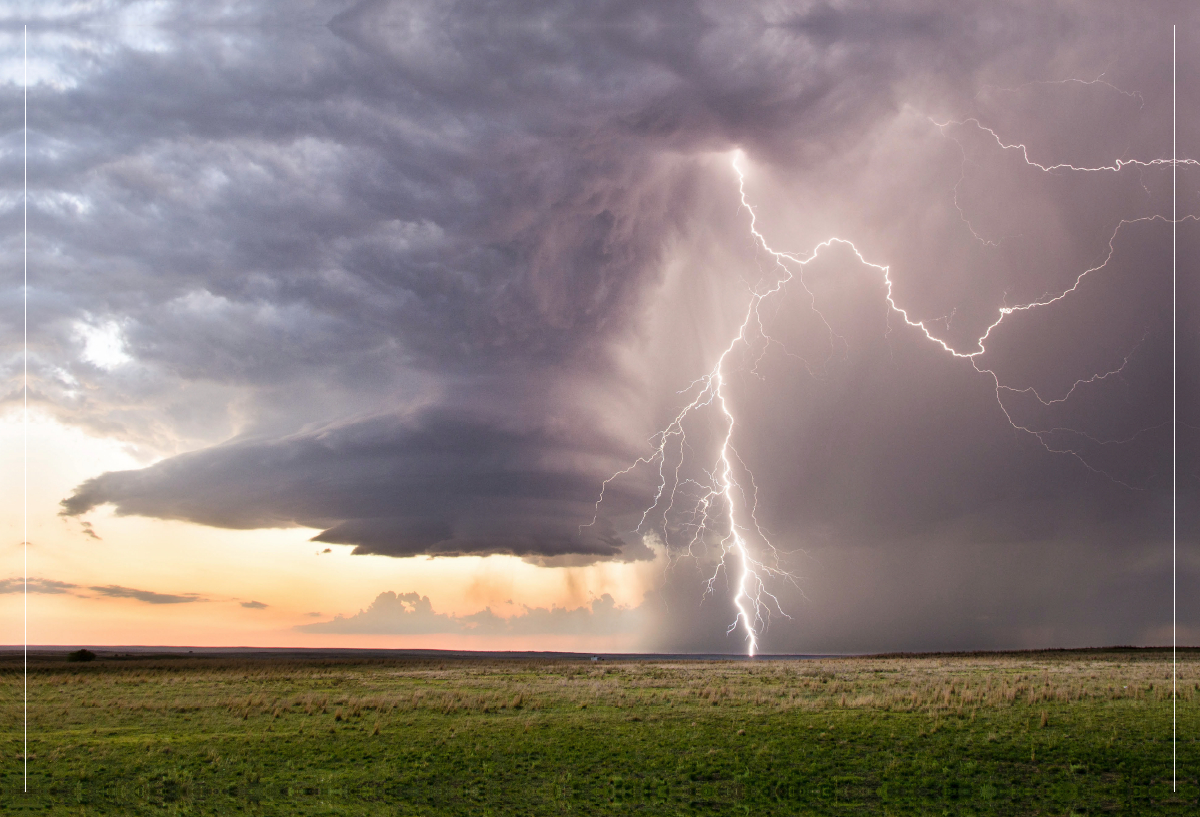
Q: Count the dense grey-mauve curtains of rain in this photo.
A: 1